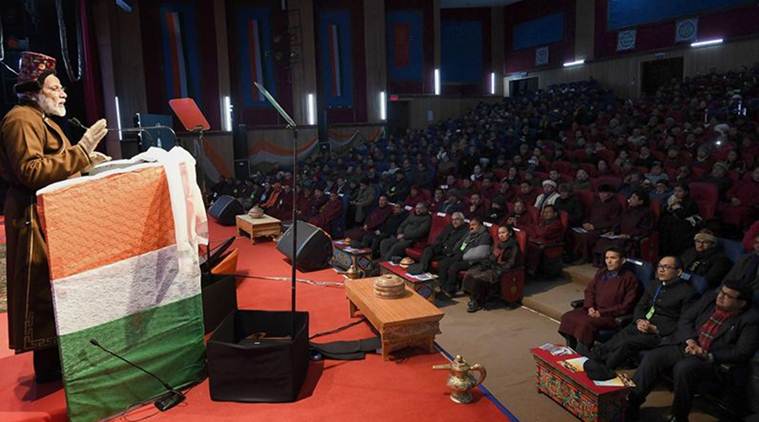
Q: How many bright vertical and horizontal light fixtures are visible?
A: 8